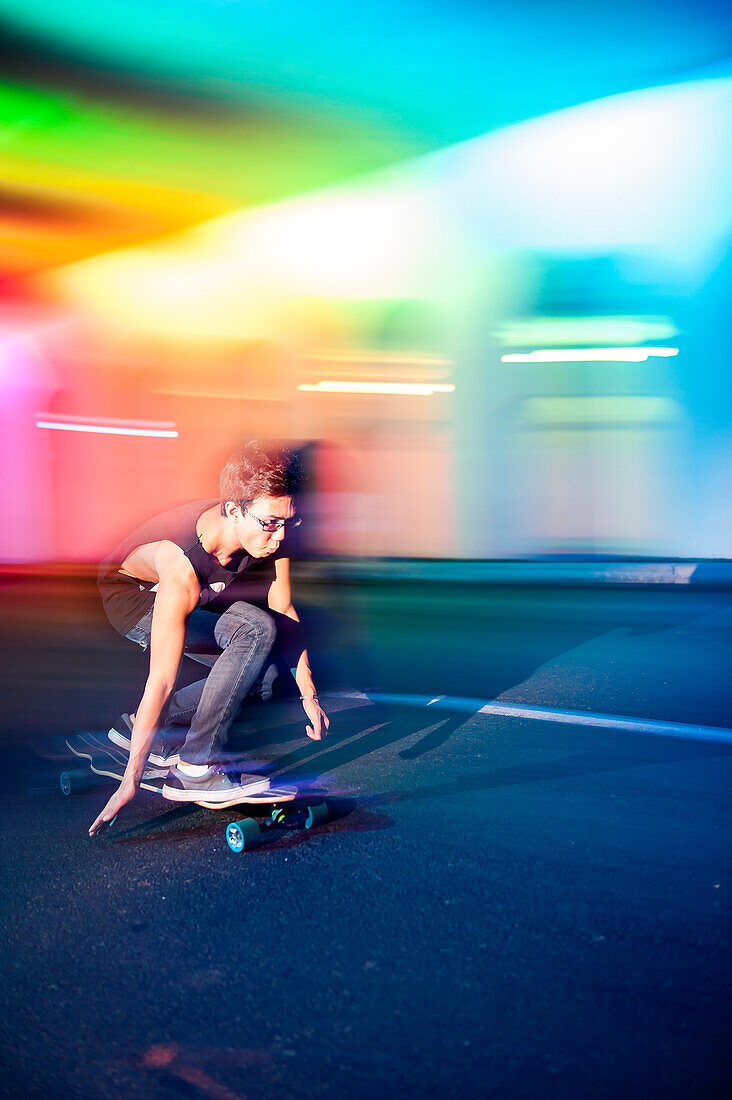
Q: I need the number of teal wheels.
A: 3